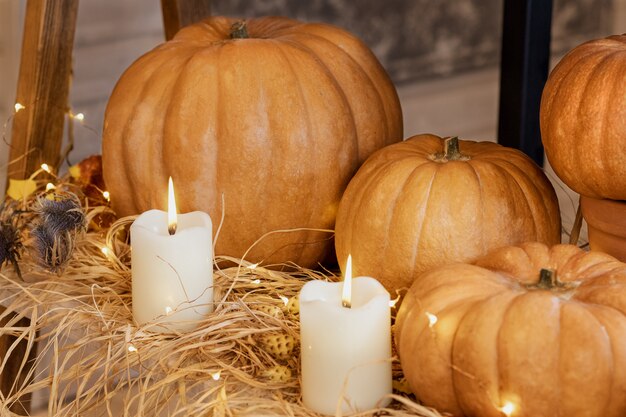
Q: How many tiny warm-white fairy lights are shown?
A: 15